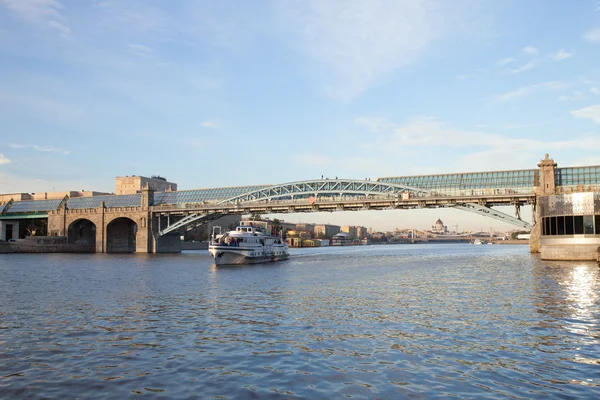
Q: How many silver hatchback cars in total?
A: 0